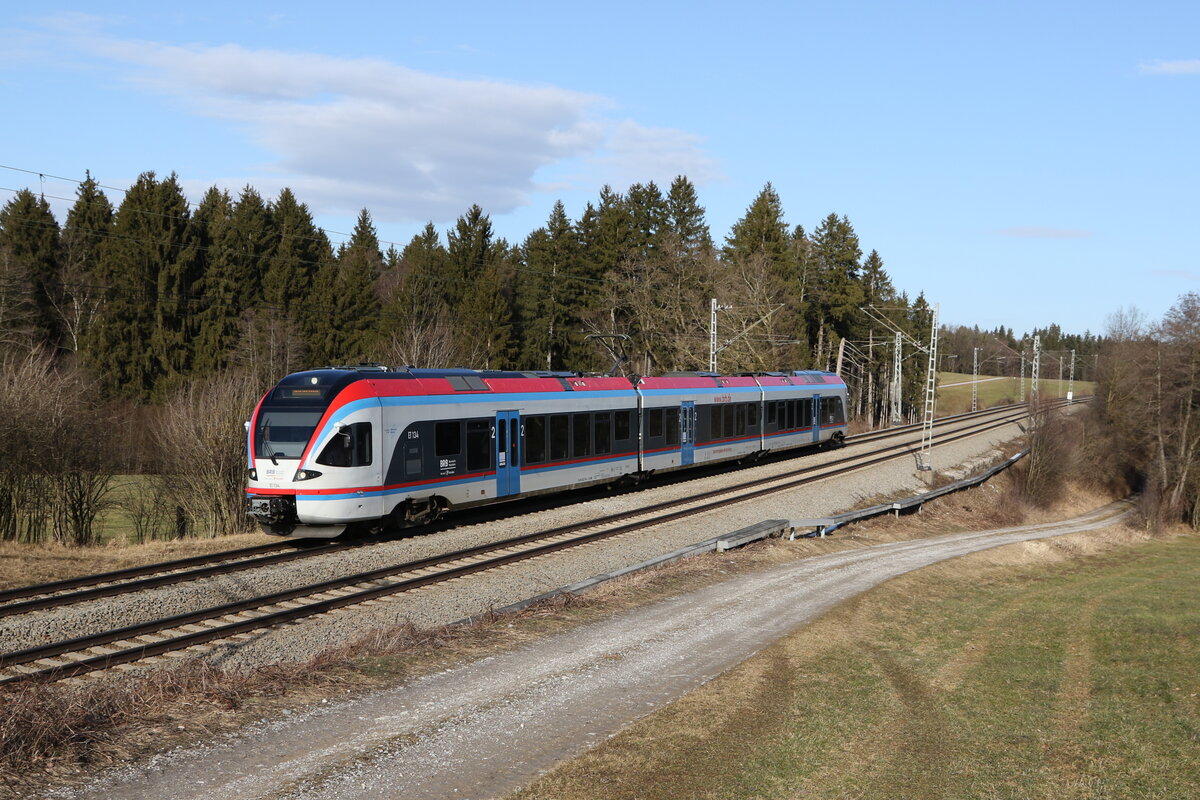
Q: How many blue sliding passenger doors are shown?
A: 3